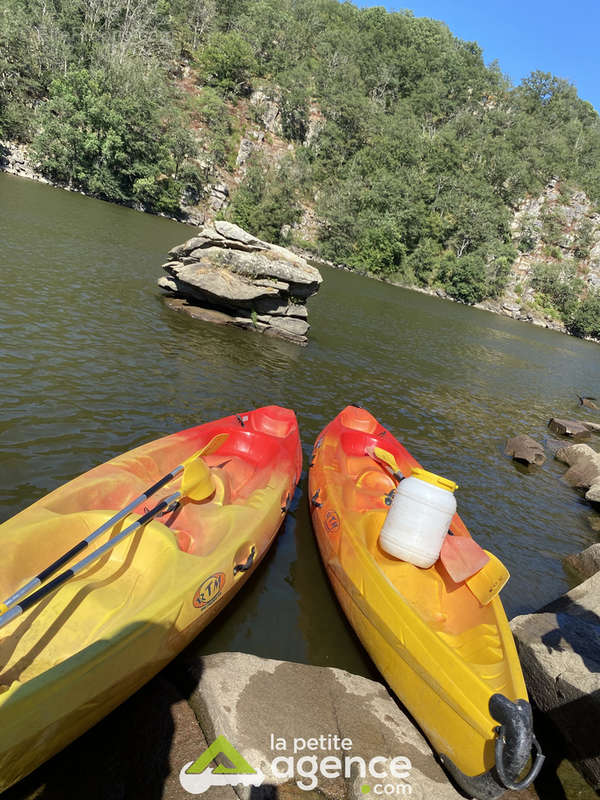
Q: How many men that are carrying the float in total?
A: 0